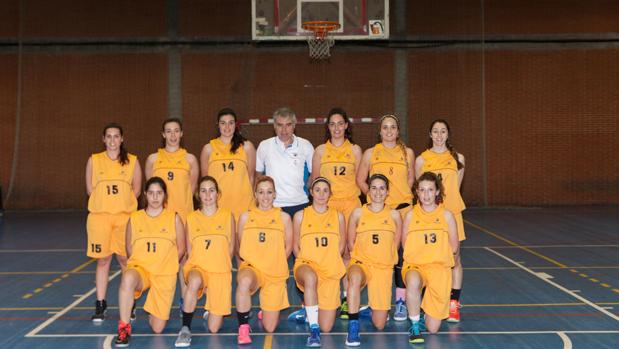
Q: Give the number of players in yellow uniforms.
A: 12